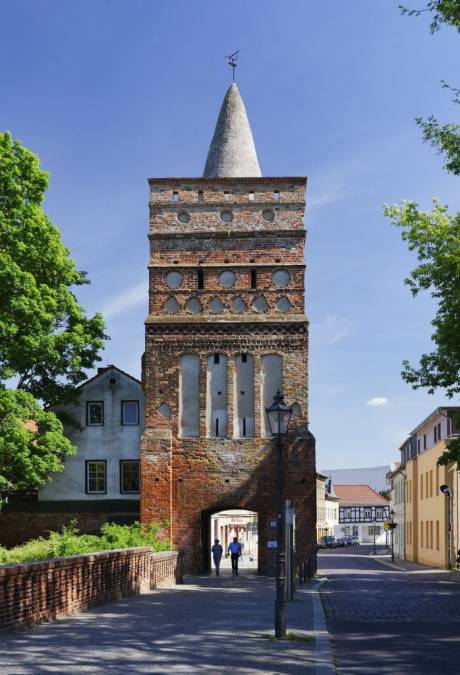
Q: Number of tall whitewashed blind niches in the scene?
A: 4